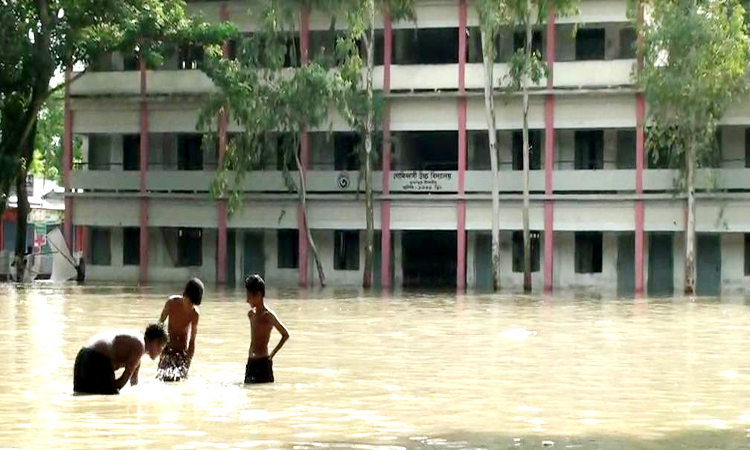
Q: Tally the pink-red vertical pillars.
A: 8